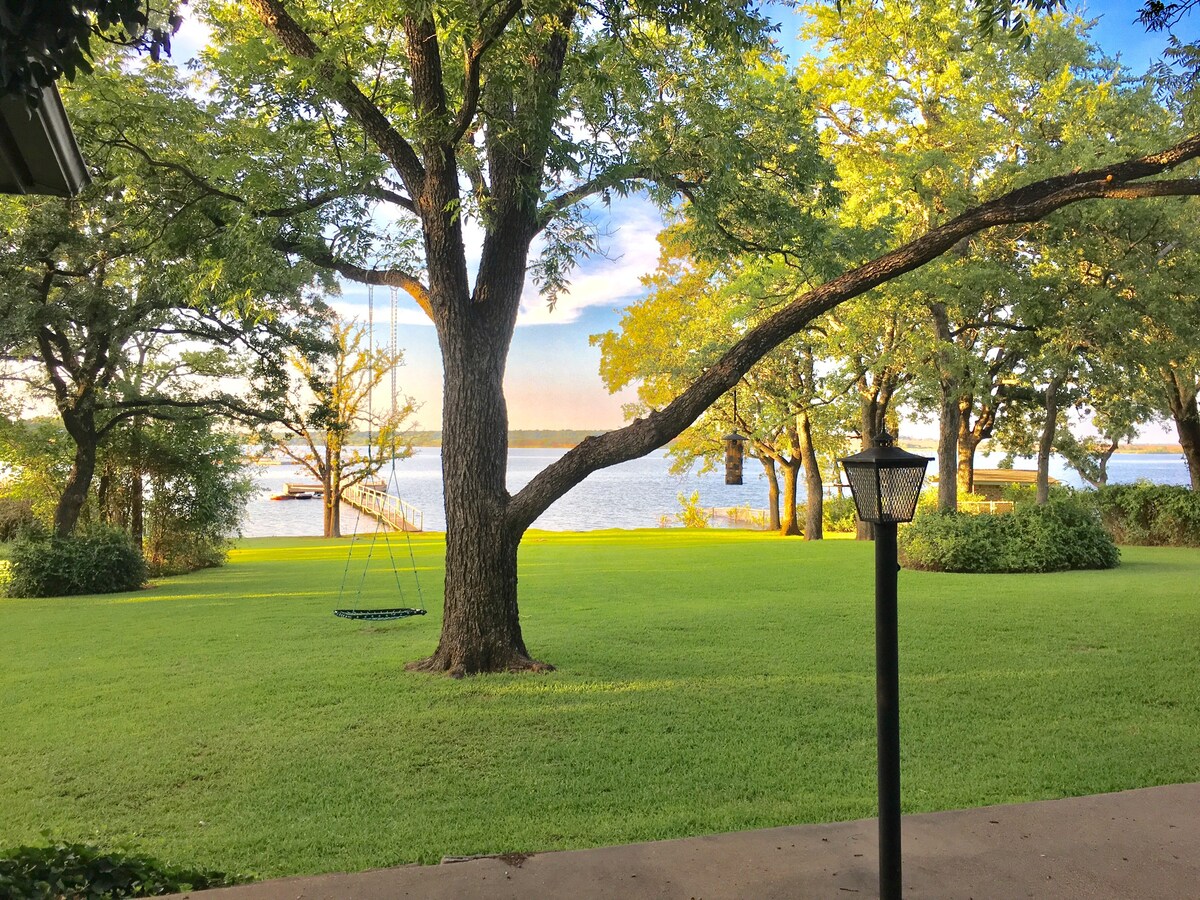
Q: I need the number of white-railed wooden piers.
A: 1